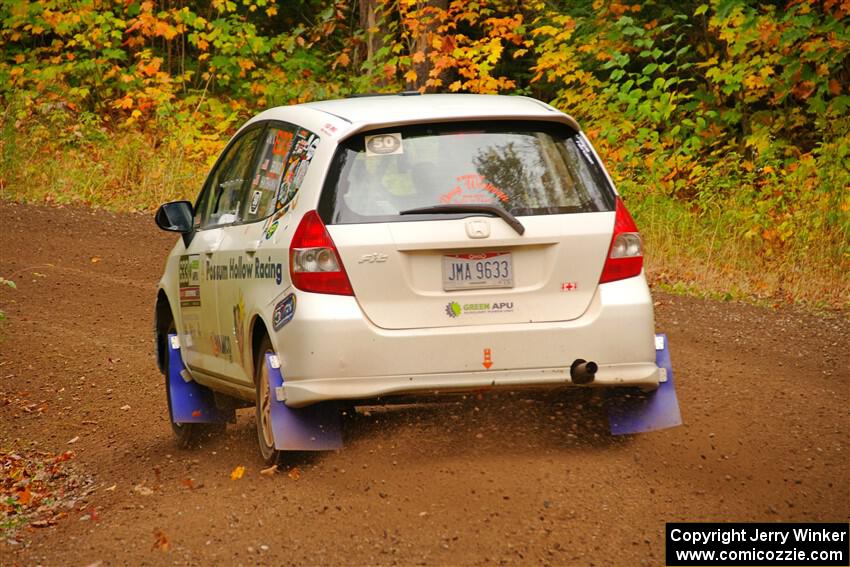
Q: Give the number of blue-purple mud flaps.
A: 3